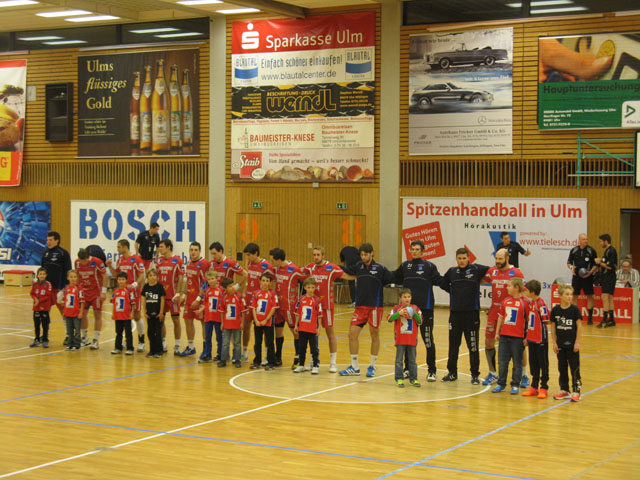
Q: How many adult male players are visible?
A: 13